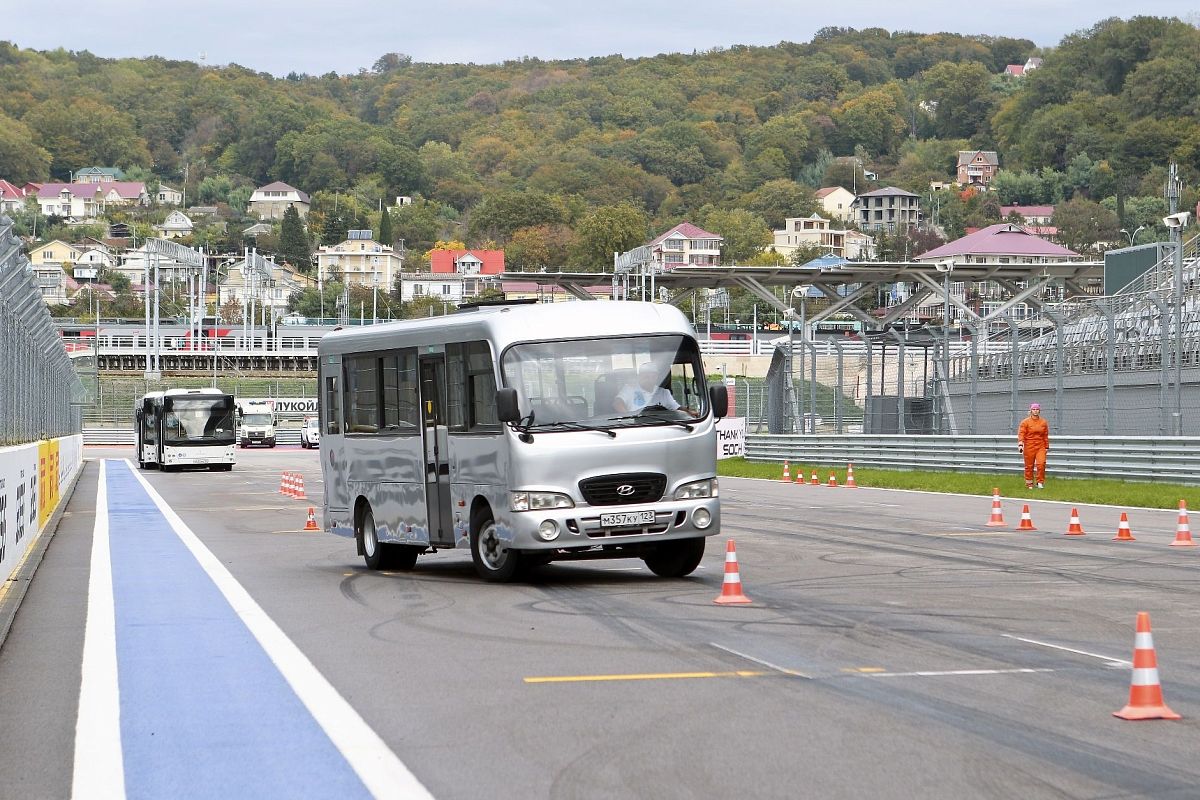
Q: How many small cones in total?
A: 7